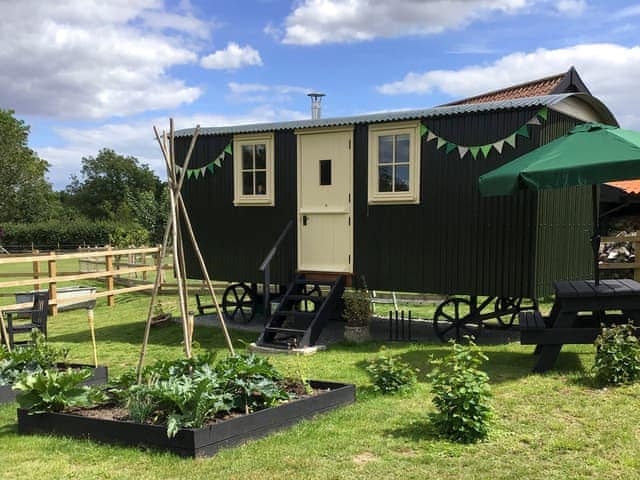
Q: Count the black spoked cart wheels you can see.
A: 4